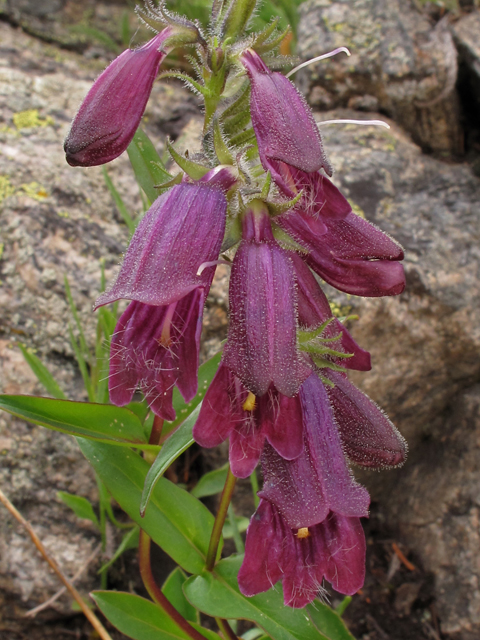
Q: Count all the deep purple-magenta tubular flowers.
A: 8